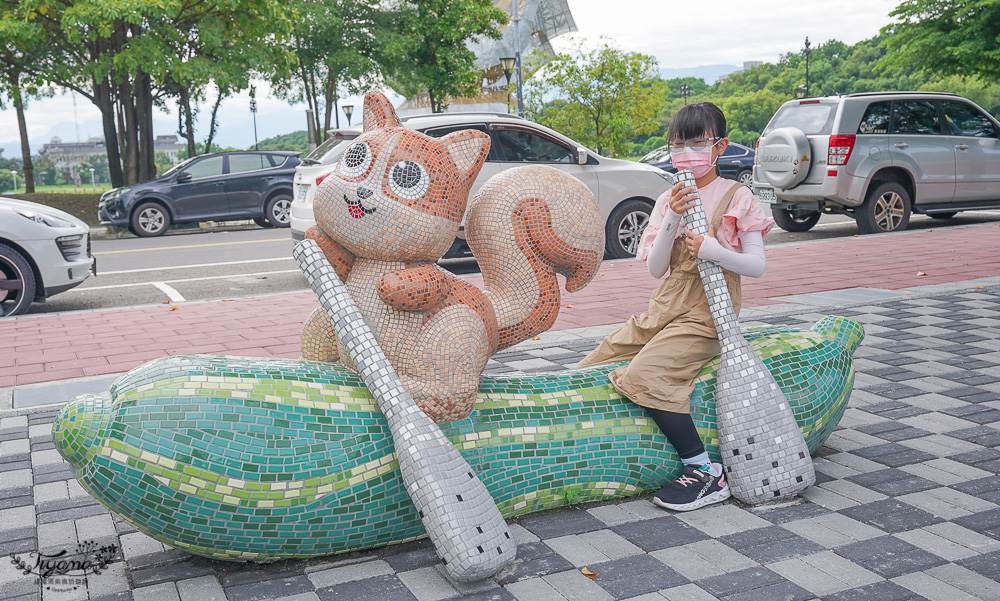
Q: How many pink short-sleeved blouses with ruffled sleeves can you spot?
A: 1